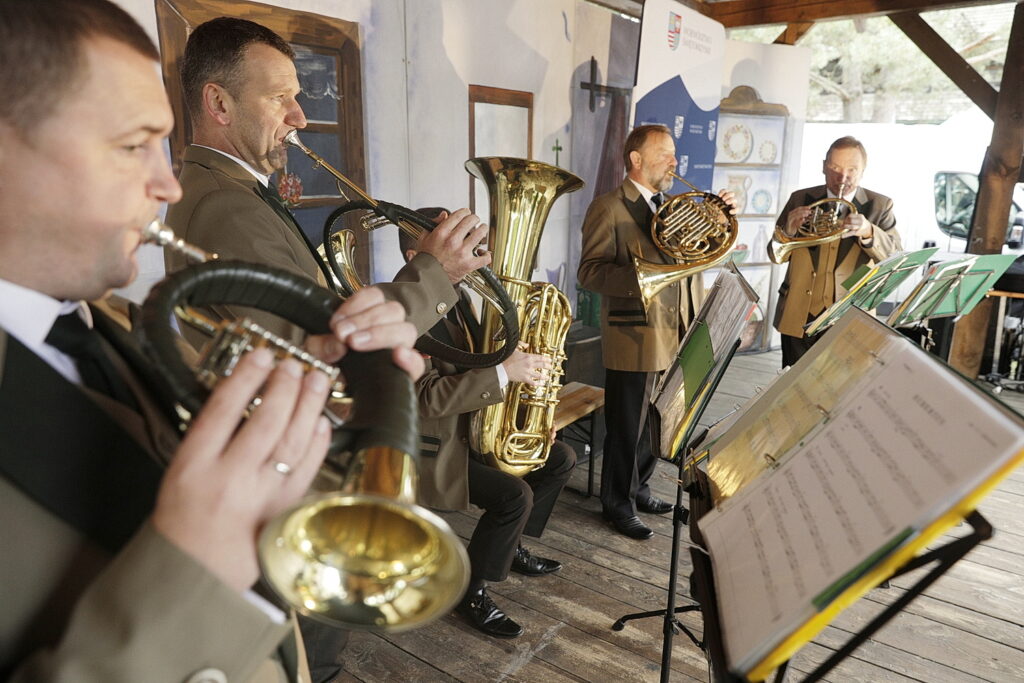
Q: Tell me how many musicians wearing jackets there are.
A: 5